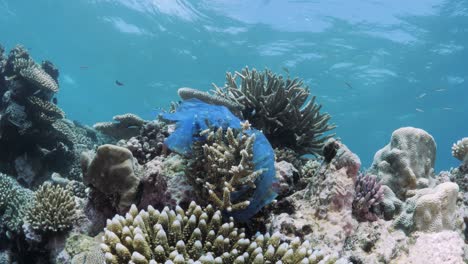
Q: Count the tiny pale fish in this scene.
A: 4